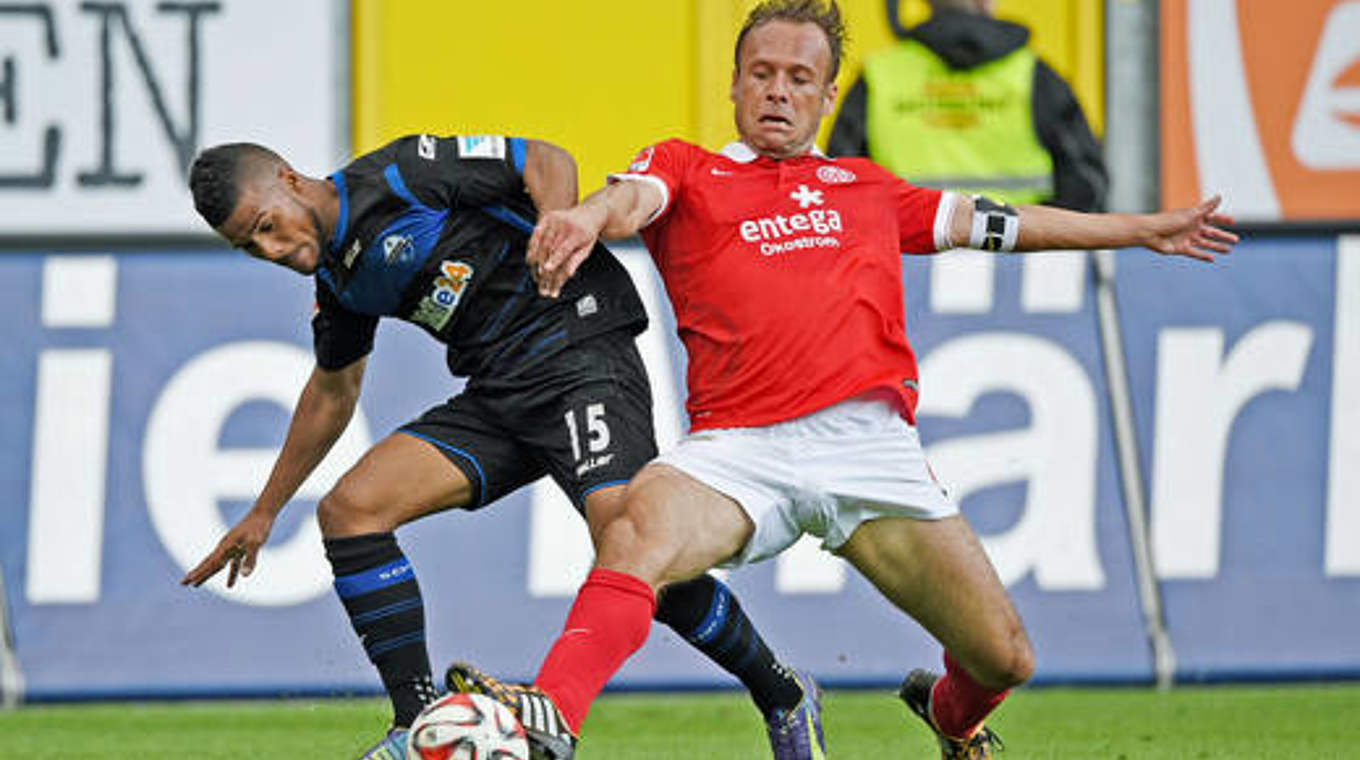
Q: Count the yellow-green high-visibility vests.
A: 1